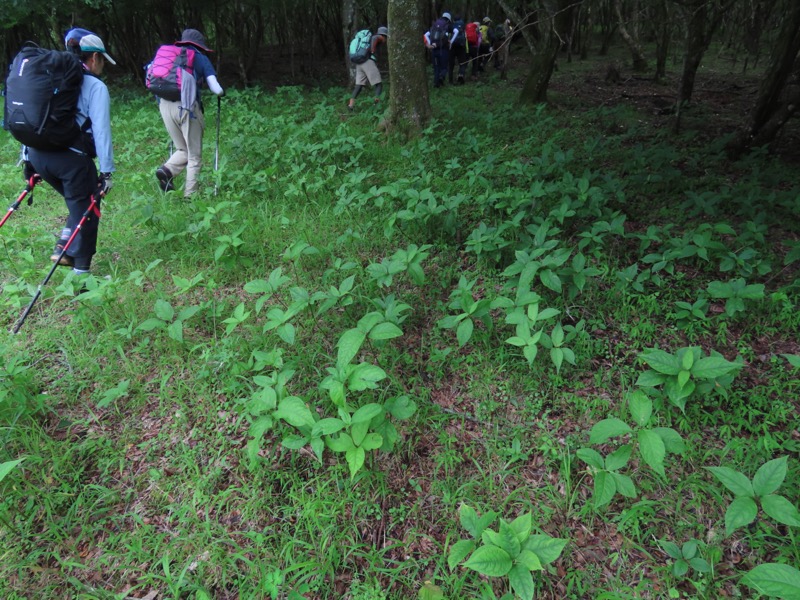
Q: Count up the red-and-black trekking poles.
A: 2